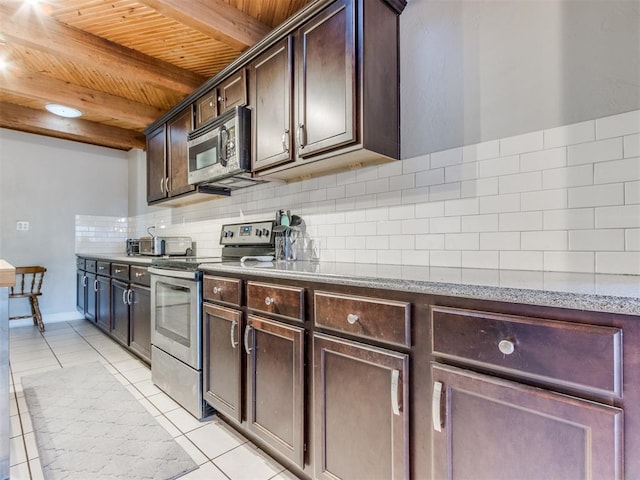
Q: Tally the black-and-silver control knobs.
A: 4